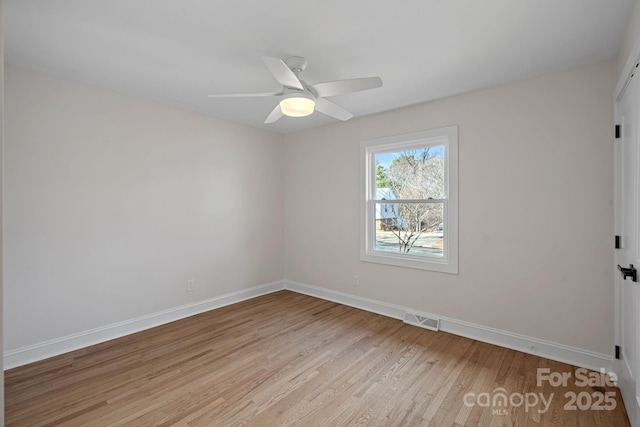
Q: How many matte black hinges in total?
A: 3